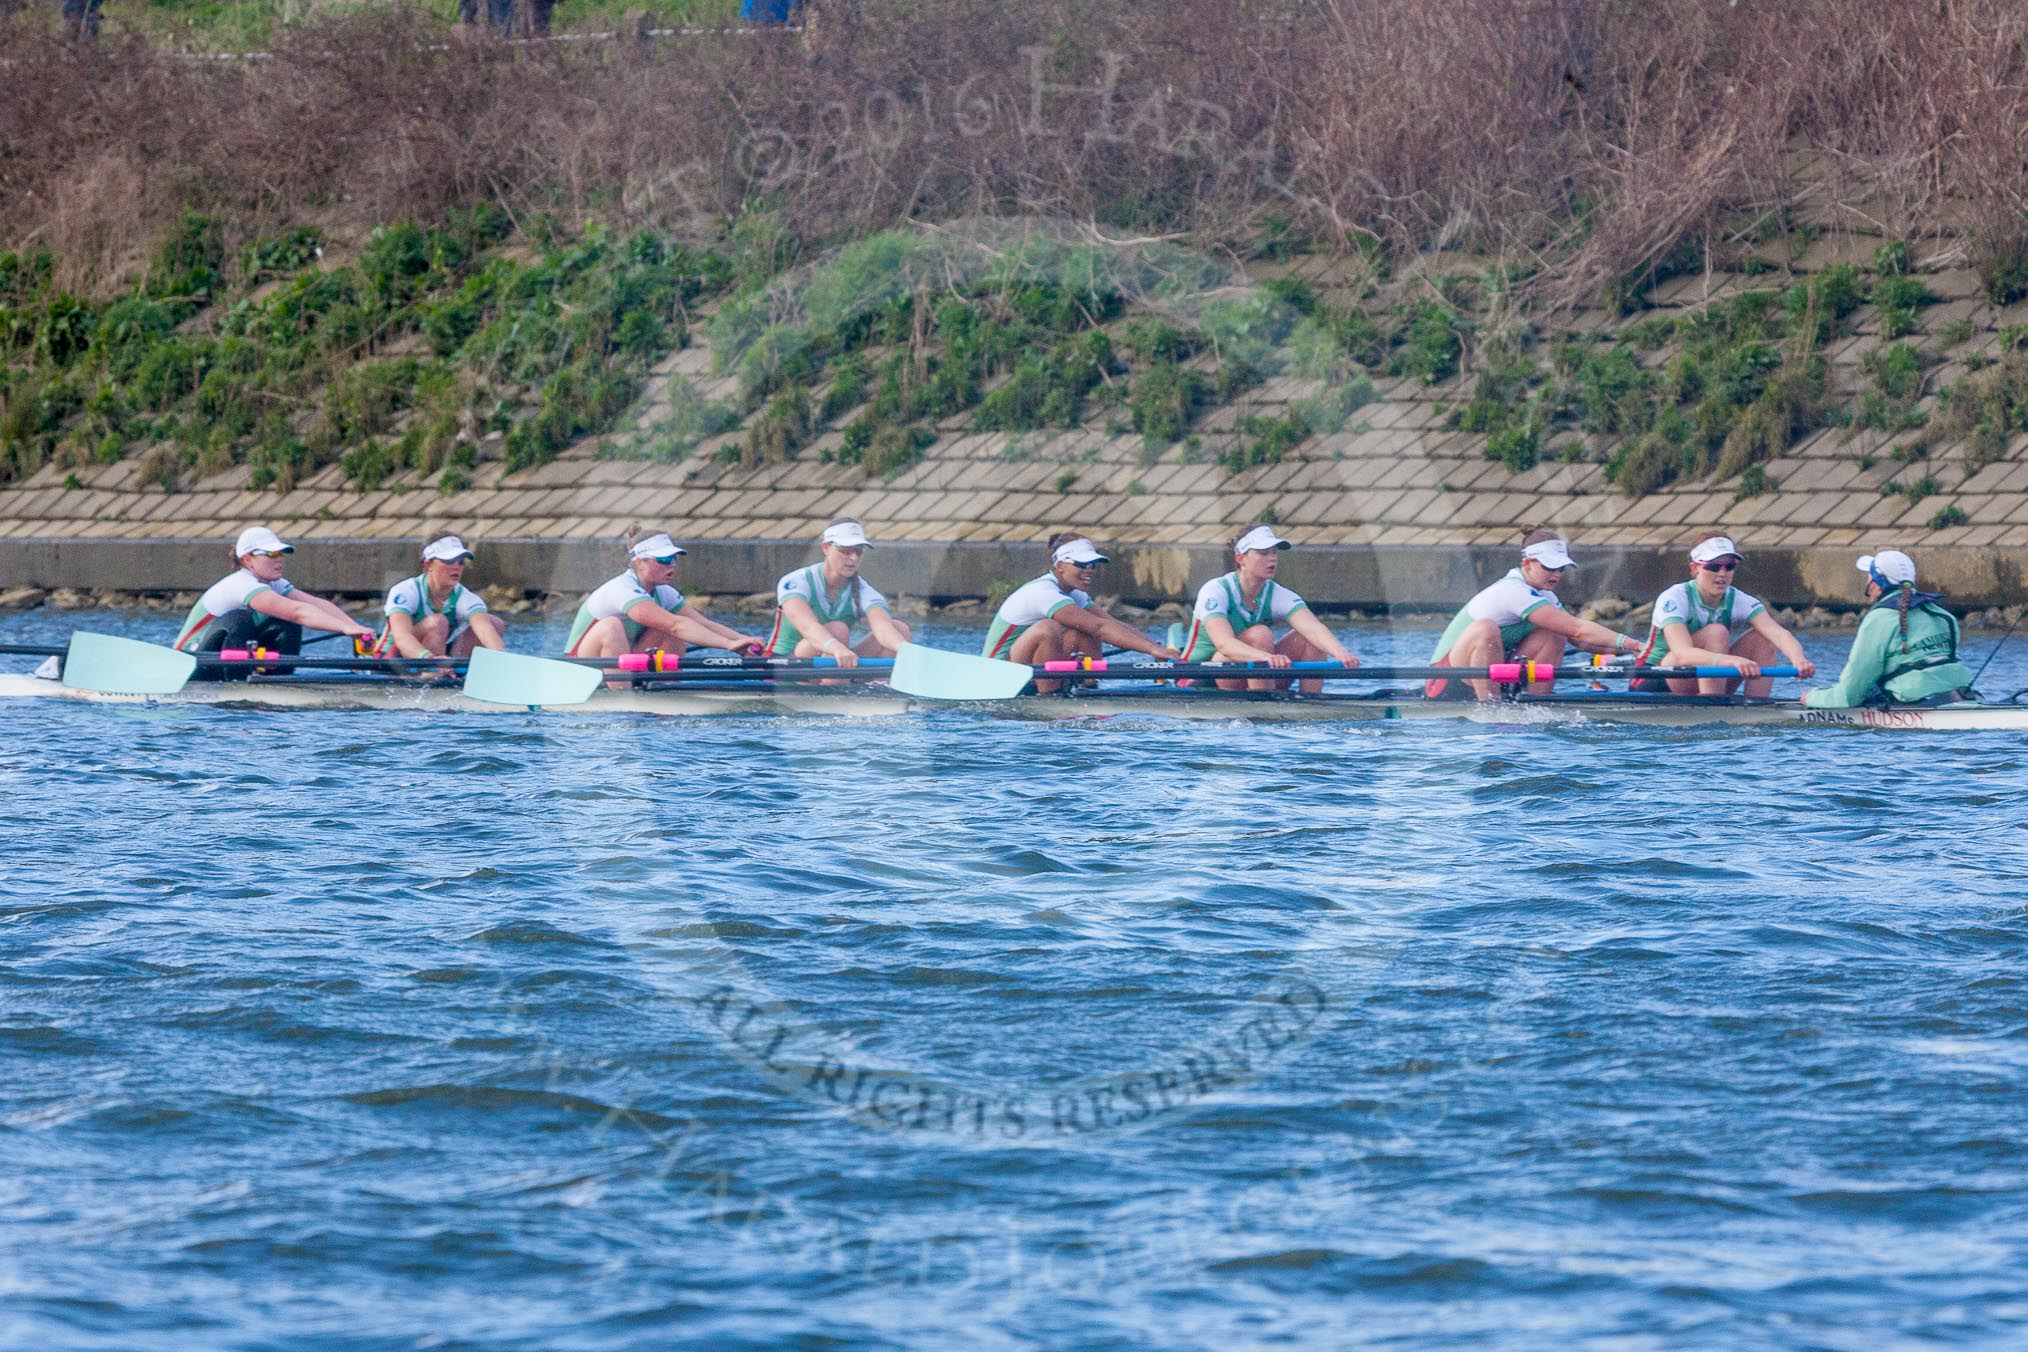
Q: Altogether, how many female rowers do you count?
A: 8